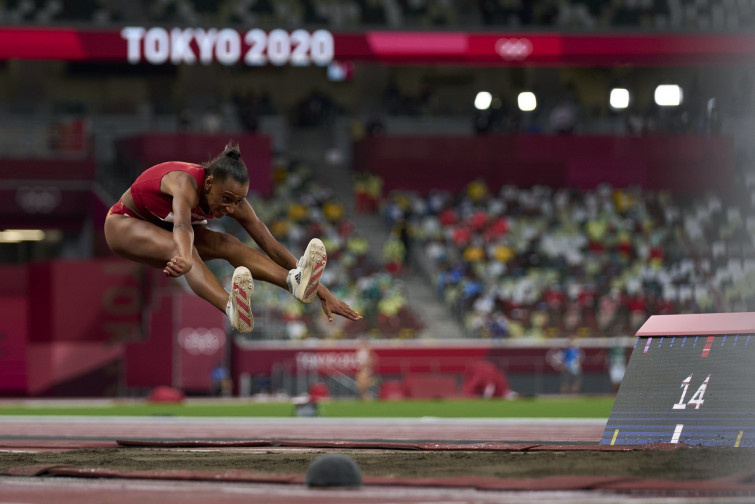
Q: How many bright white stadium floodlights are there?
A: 4